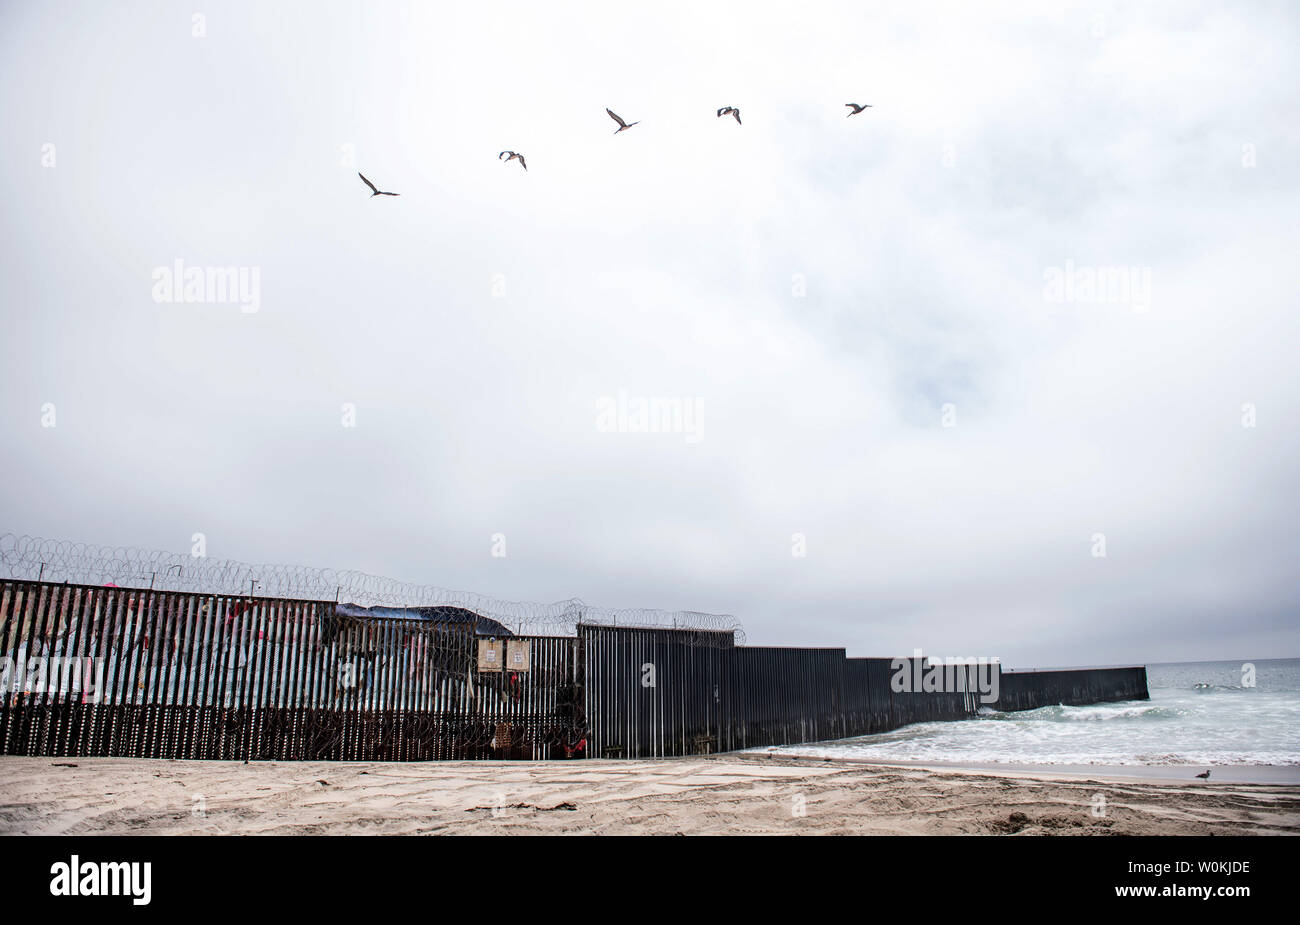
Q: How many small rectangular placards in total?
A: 2